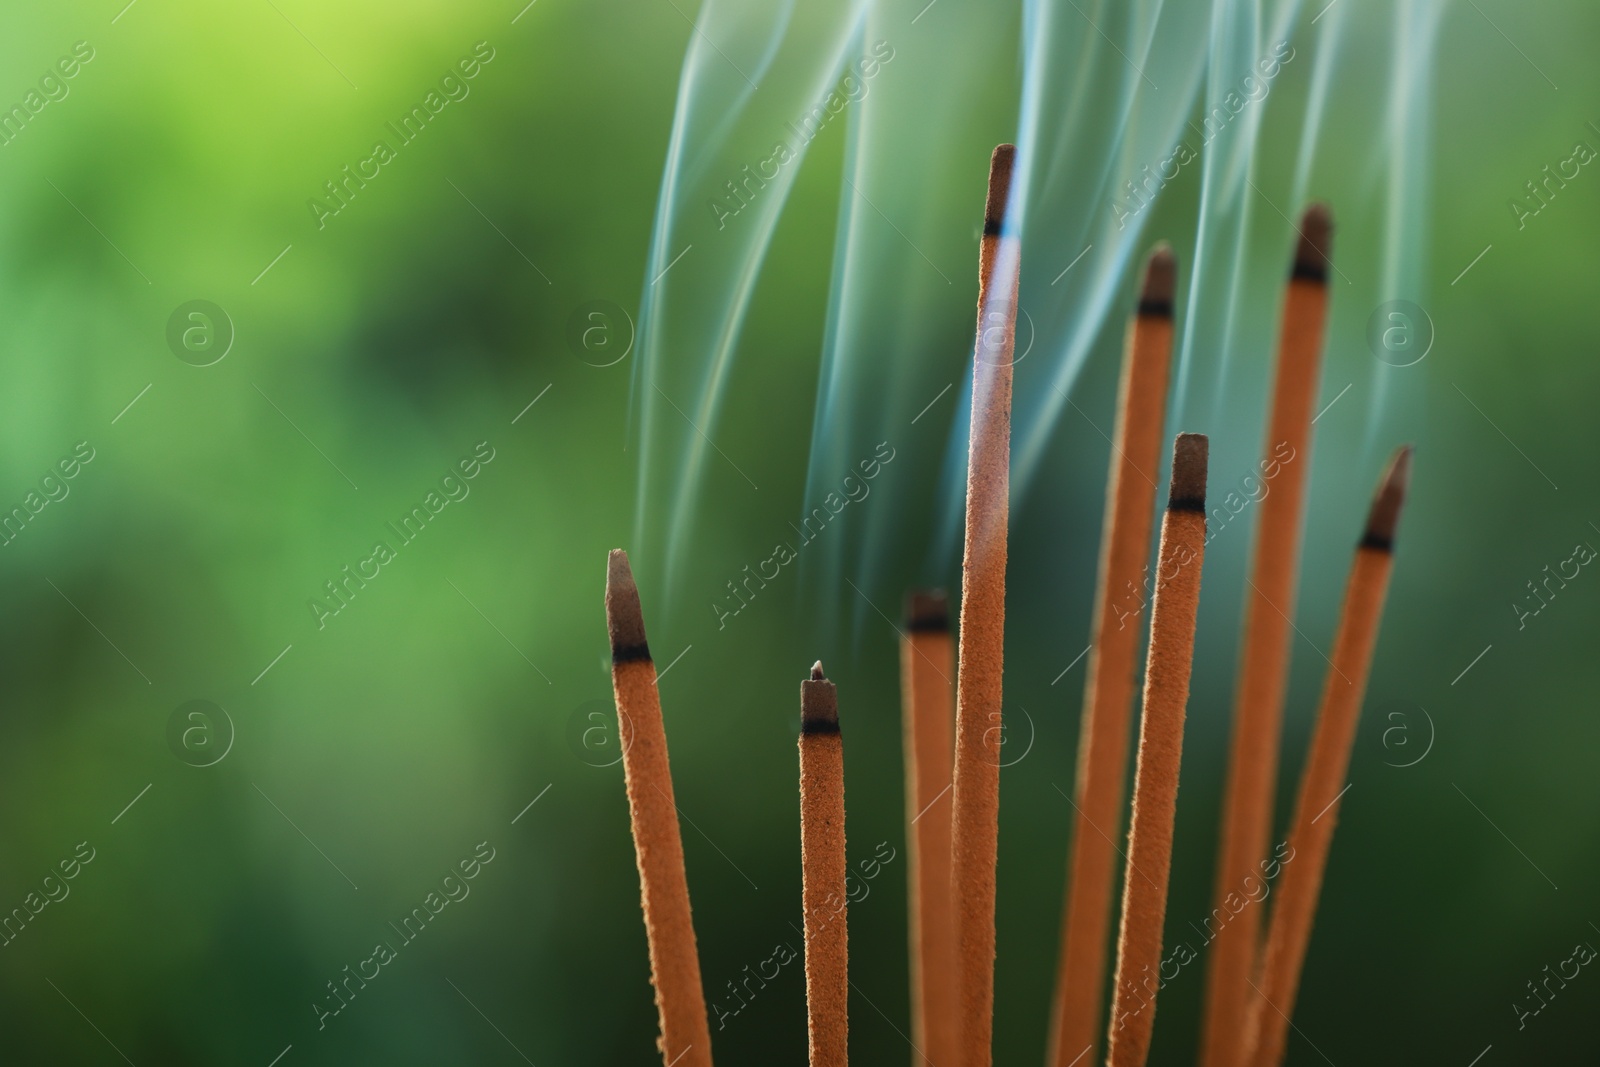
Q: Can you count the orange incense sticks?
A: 8